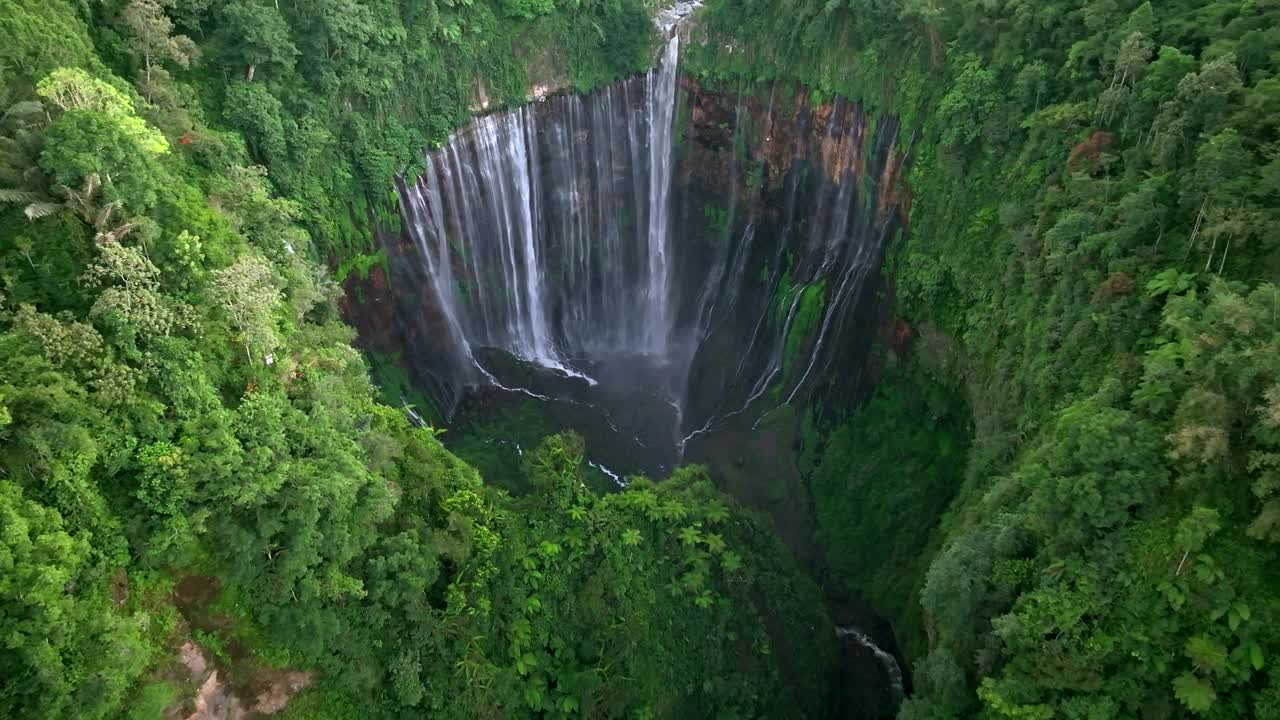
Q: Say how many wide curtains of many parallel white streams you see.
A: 1